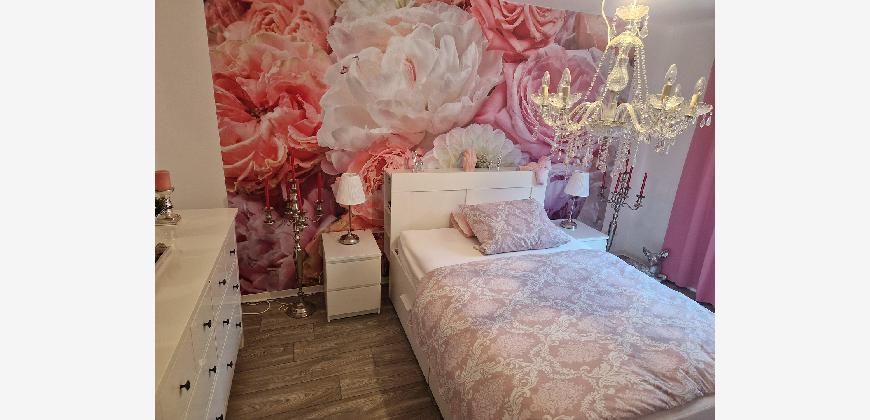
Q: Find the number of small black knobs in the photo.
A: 10